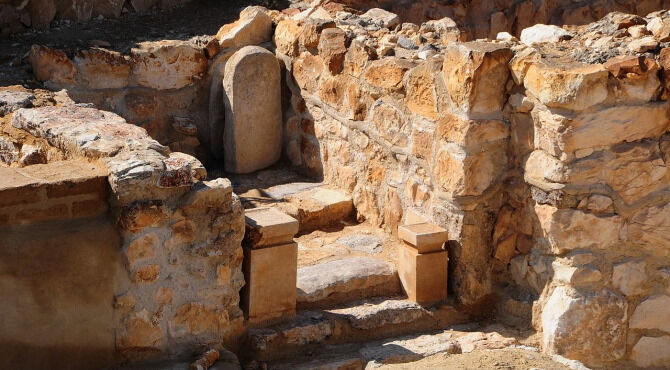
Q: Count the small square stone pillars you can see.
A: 2